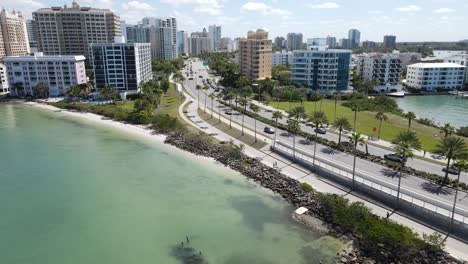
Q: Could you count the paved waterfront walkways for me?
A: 1